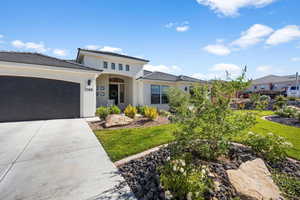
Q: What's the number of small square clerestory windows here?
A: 4